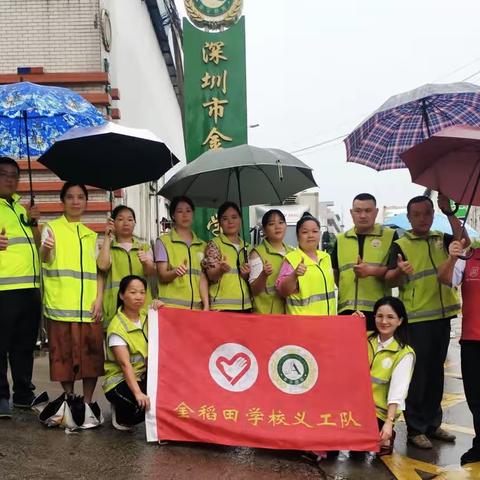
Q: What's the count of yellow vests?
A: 11